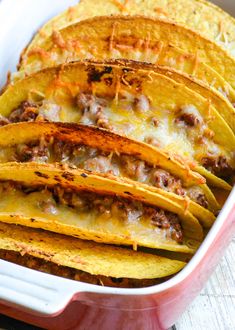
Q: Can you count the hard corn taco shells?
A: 6